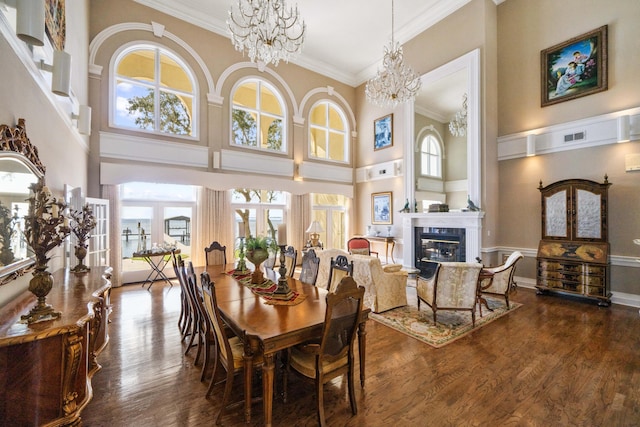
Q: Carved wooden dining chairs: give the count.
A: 10